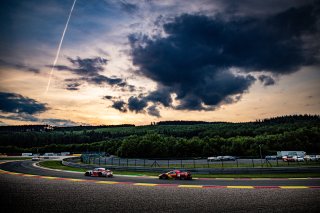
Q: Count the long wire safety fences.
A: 1